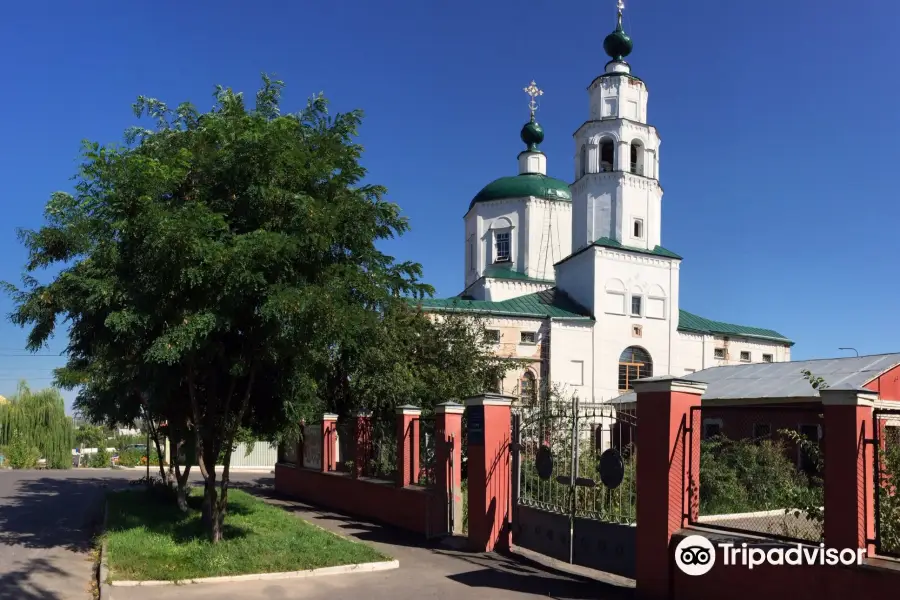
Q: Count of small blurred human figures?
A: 0